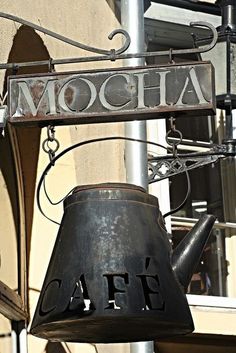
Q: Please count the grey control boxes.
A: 0